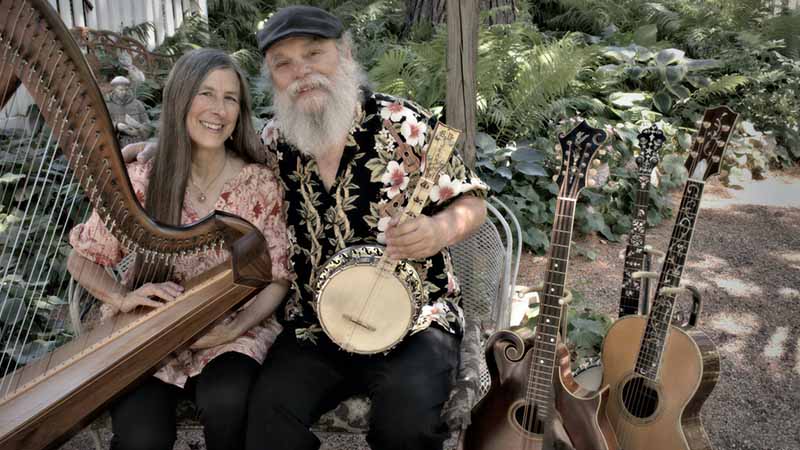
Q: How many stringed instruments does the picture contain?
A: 5